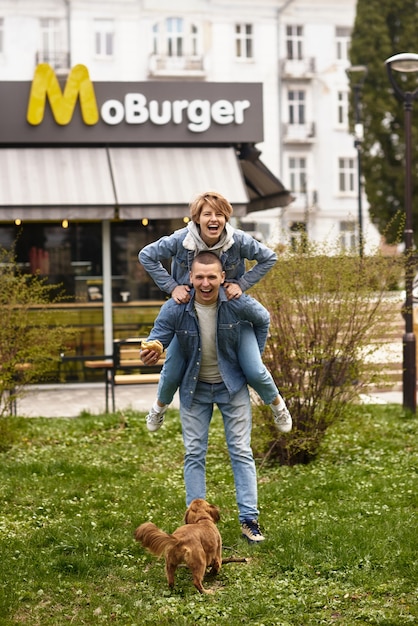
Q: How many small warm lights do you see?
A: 4